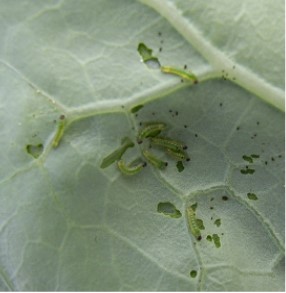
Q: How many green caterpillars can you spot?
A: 8